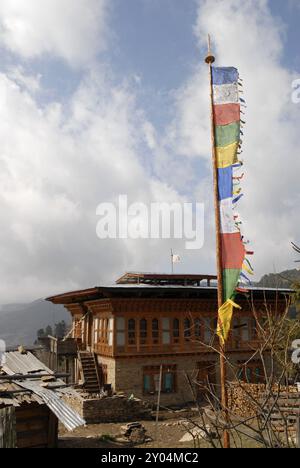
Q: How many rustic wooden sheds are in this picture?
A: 1